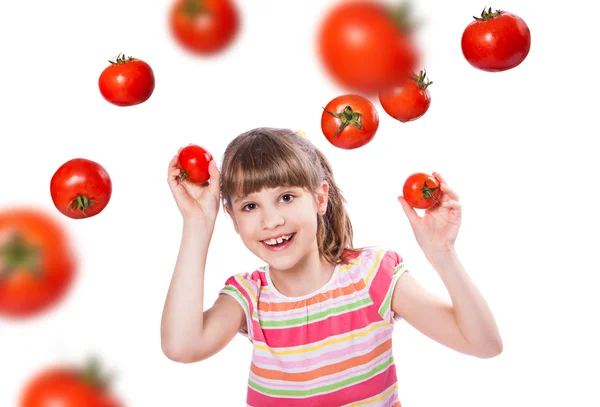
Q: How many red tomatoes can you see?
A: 11